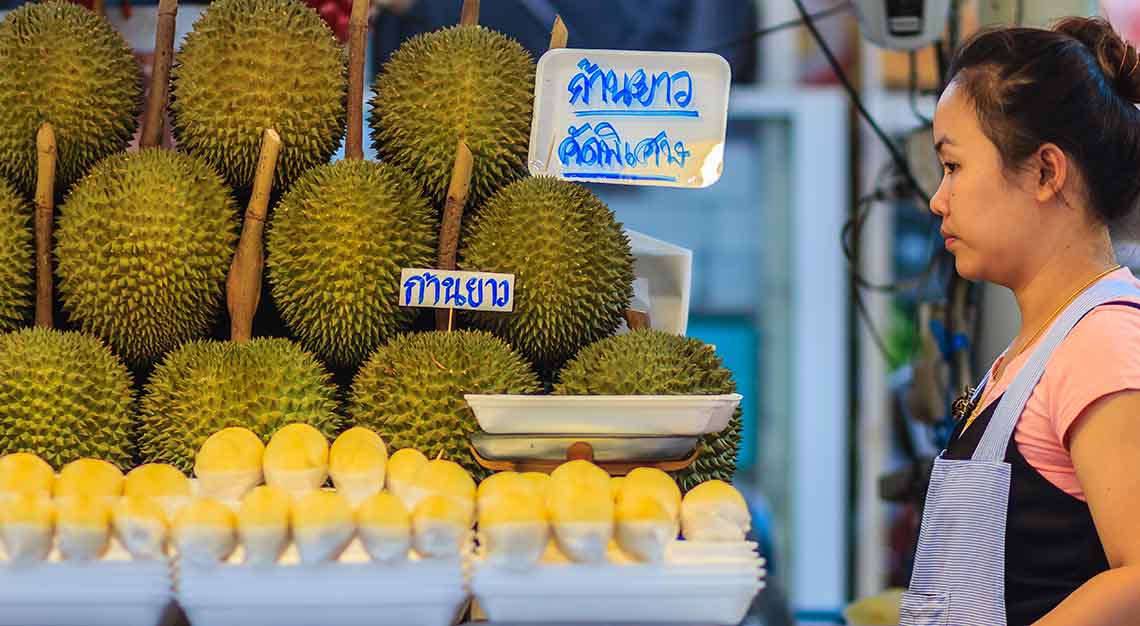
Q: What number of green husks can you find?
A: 11